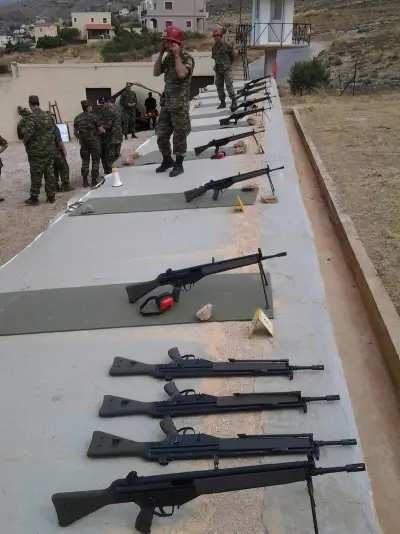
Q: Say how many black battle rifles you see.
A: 12